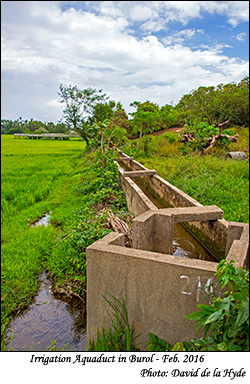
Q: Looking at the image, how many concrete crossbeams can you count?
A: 3